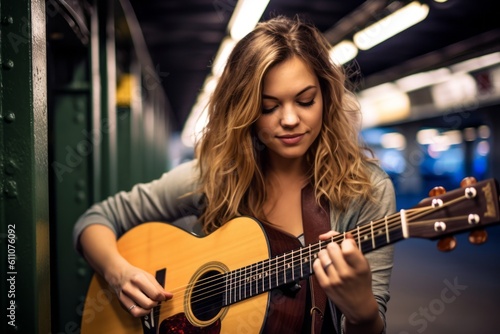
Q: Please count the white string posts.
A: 4